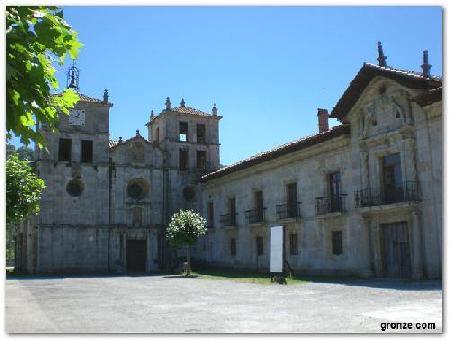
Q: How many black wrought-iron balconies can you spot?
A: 5